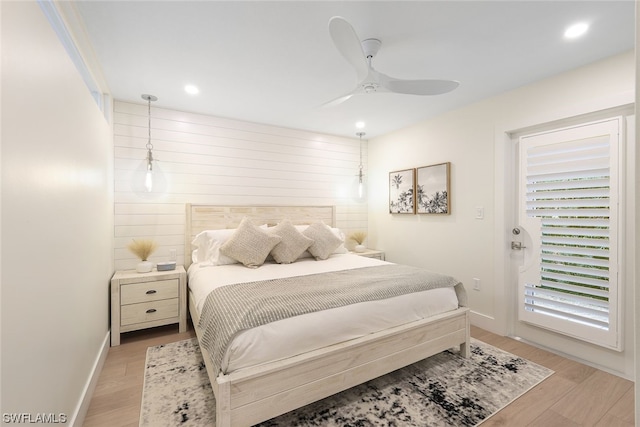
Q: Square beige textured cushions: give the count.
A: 3